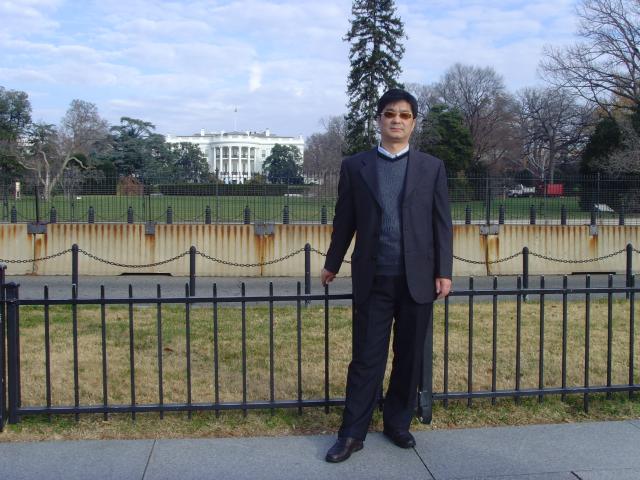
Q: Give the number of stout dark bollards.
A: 15